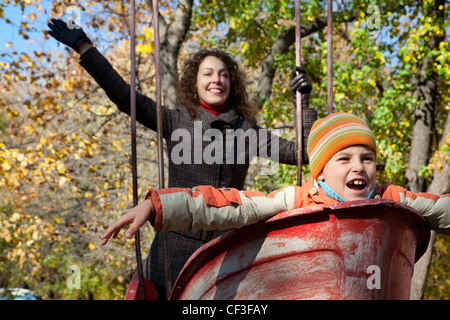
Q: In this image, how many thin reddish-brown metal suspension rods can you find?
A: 4